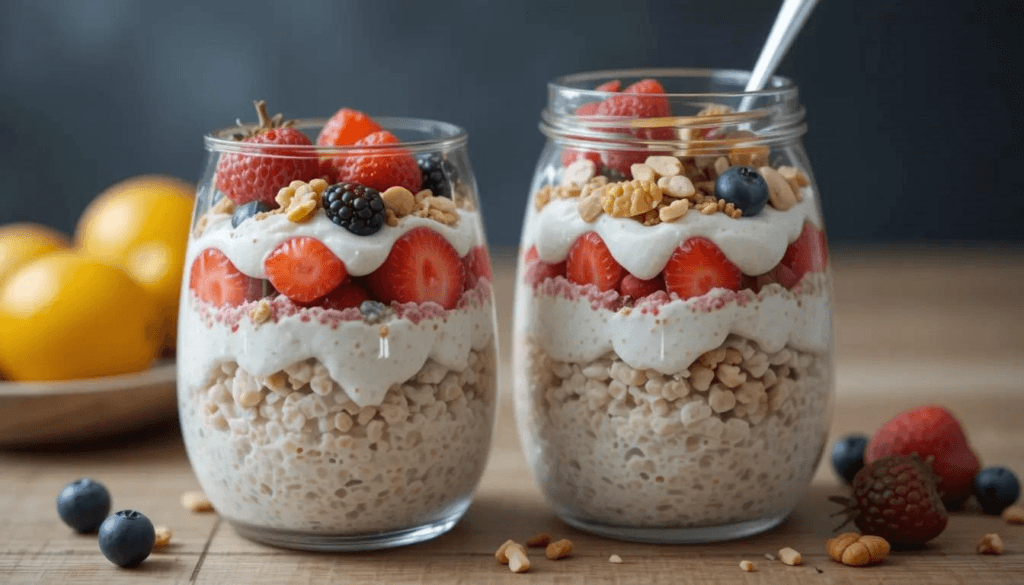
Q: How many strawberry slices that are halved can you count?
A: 5